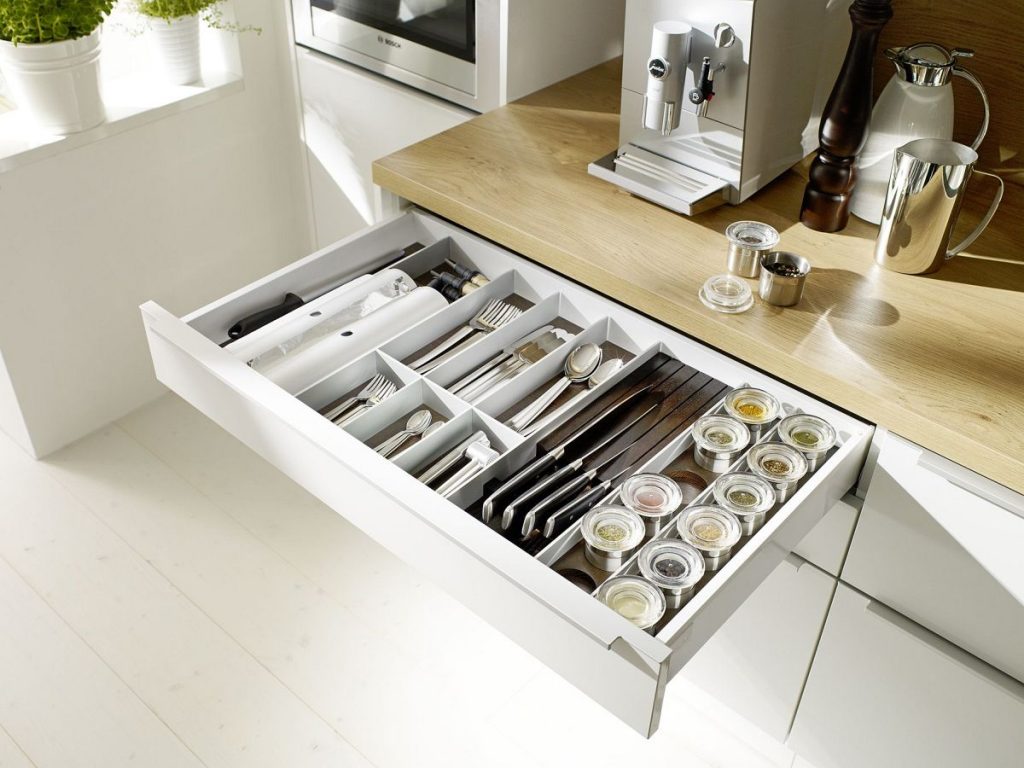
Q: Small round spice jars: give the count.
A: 12